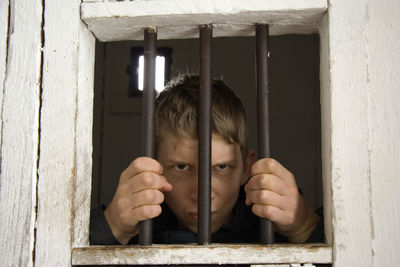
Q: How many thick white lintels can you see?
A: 1